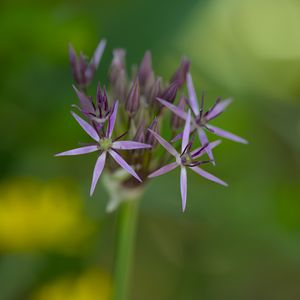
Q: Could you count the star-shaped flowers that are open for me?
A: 3